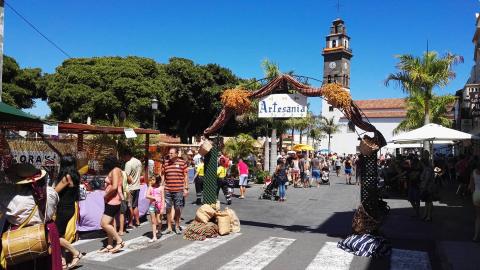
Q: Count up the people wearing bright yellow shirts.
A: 2